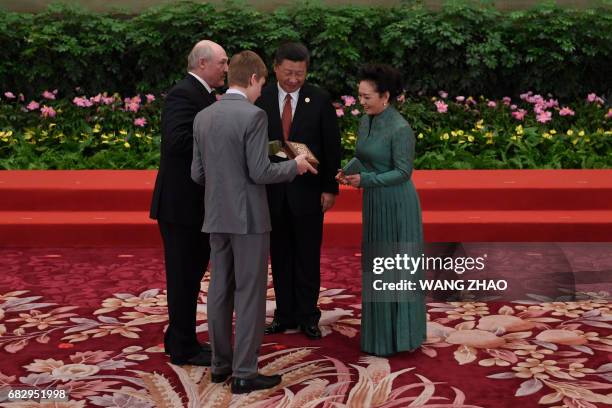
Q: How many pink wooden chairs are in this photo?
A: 0